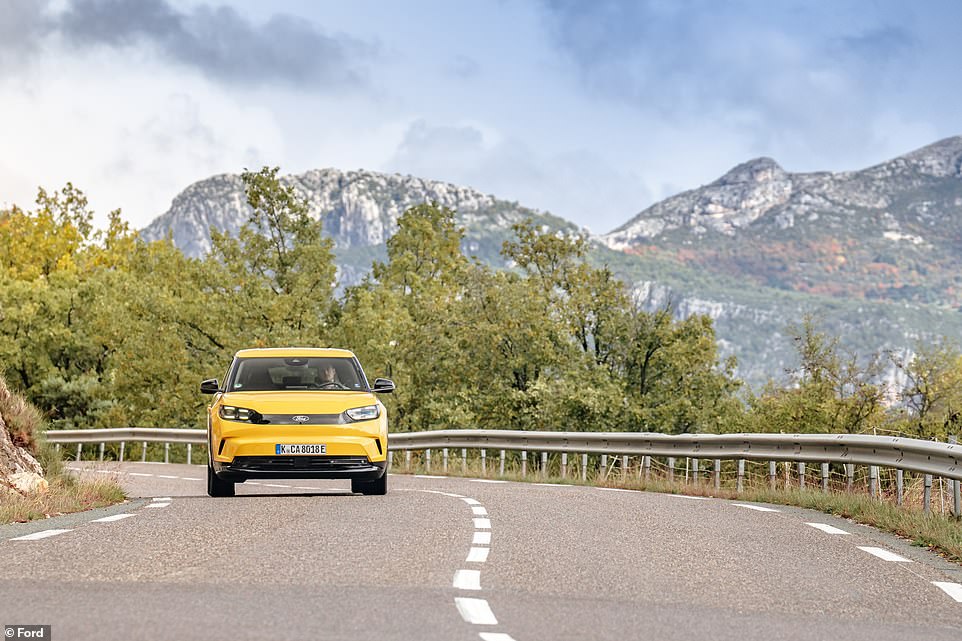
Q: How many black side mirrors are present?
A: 2